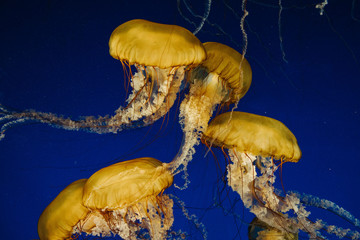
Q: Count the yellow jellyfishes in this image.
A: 5